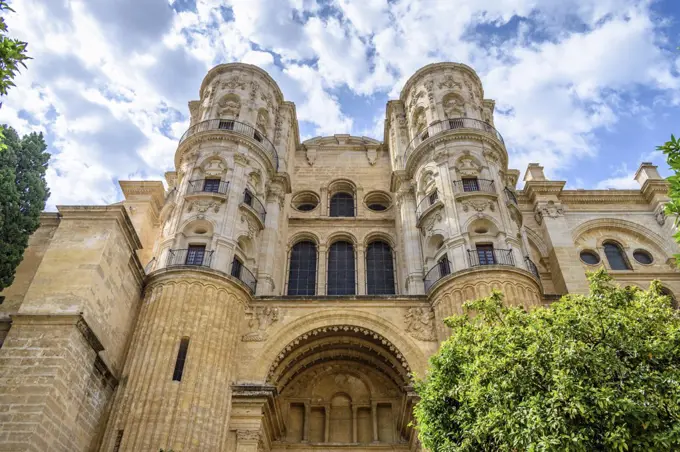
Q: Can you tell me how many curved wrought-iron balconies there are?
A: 14